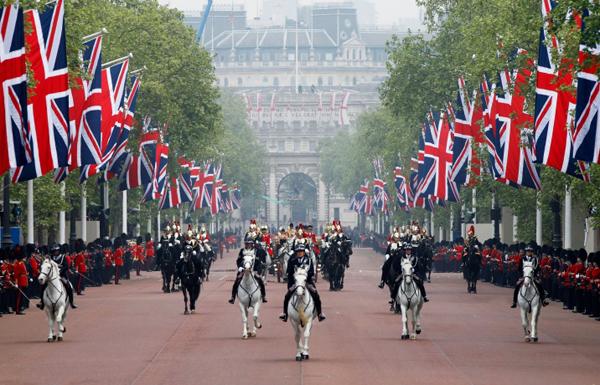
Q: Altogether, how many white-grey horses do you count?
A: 5